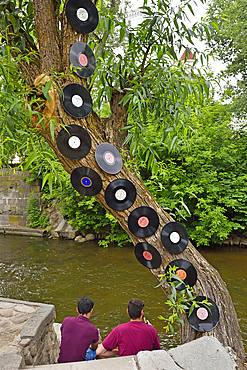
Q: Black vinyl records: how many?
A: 12